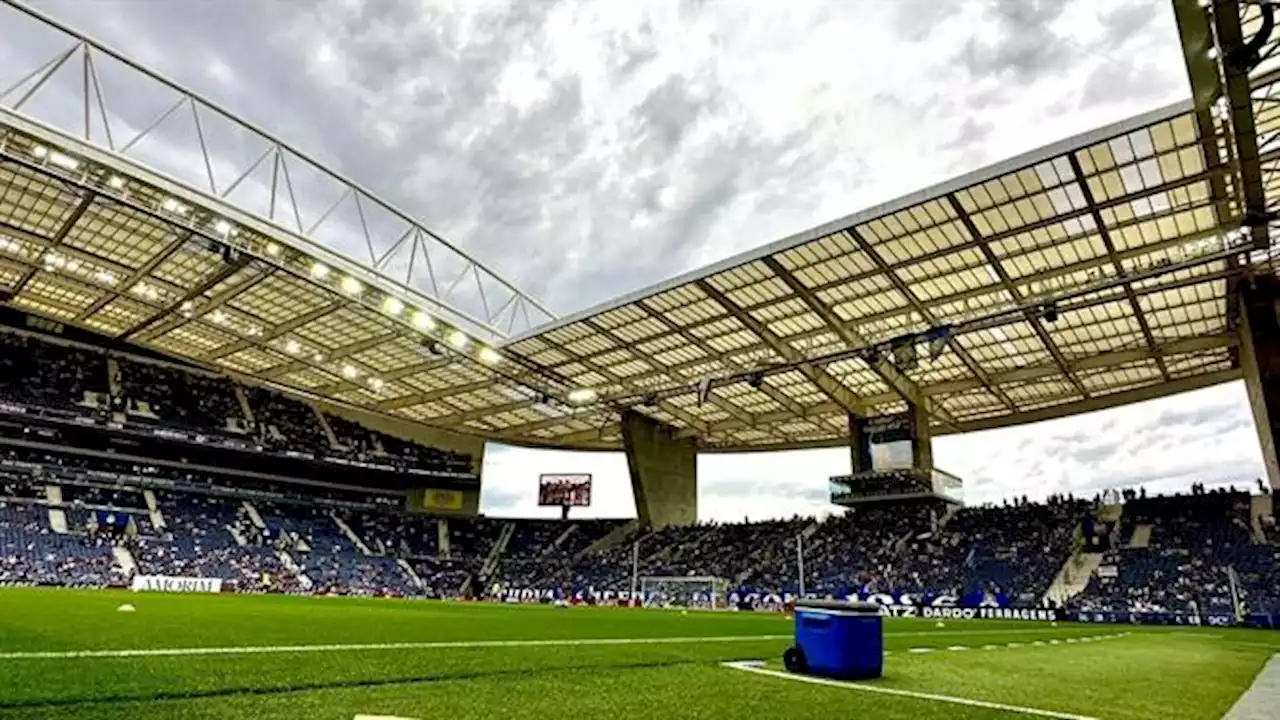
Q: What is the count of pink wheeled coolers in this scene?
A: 0